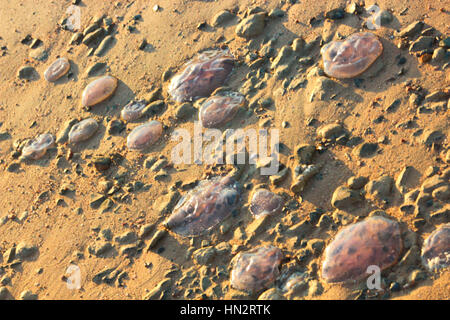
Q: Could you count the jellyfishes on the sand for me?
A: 14